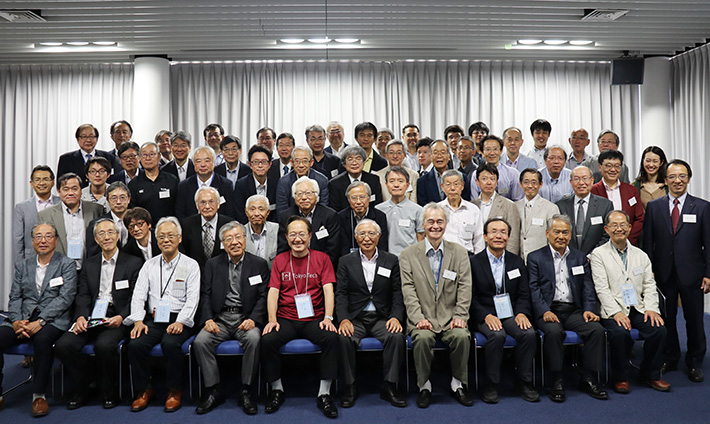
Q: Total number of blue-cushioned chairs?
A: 10